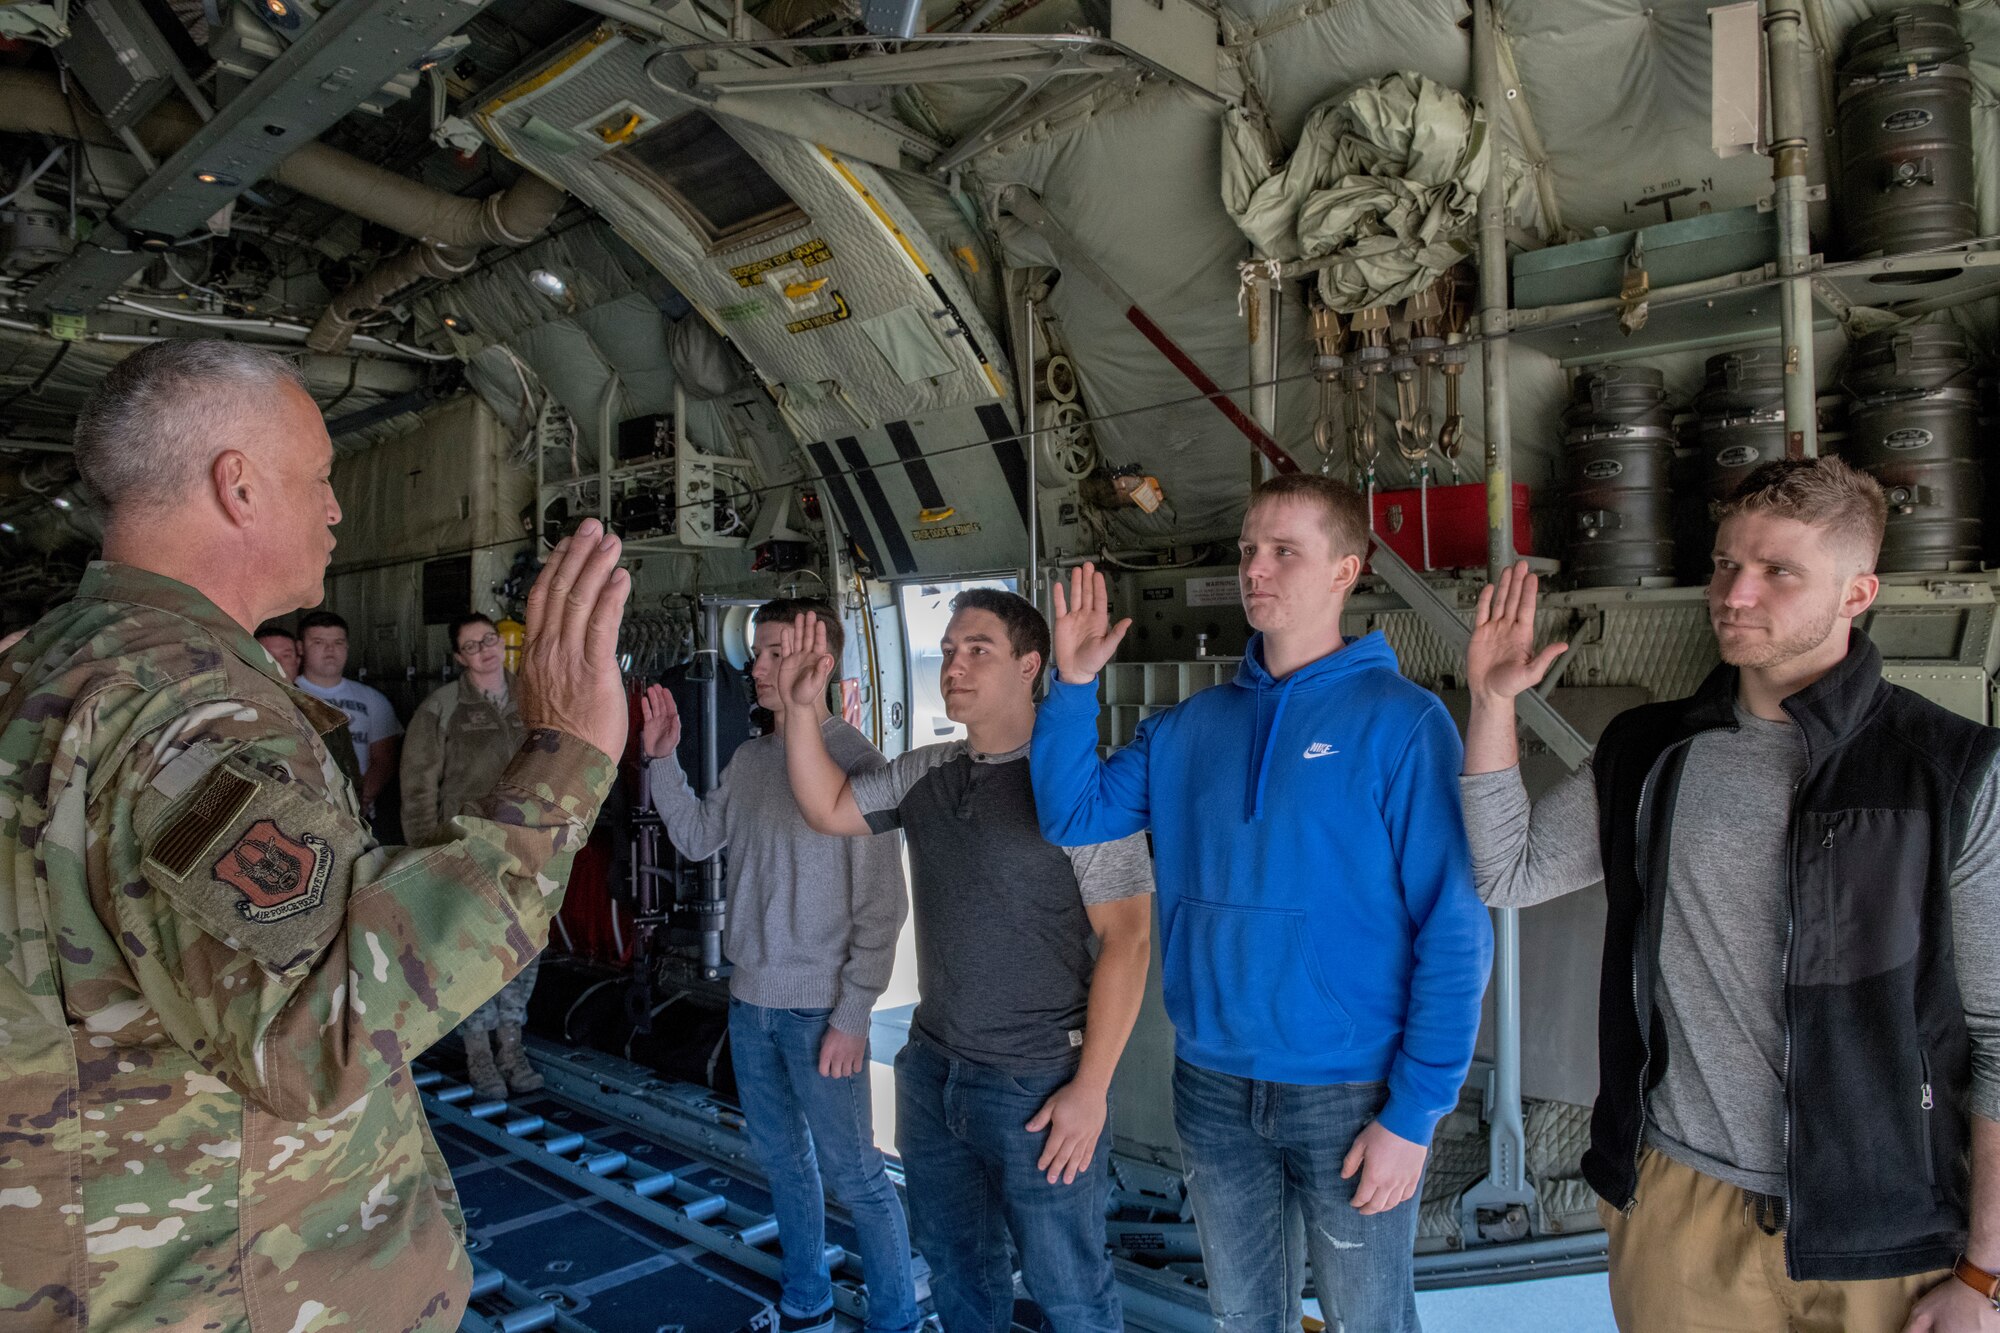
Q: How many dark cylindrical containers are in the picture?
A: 4